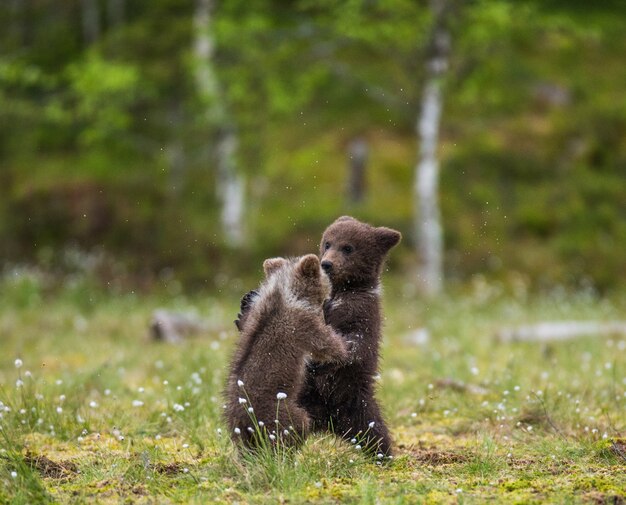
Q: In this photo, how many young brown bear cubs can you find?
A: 2